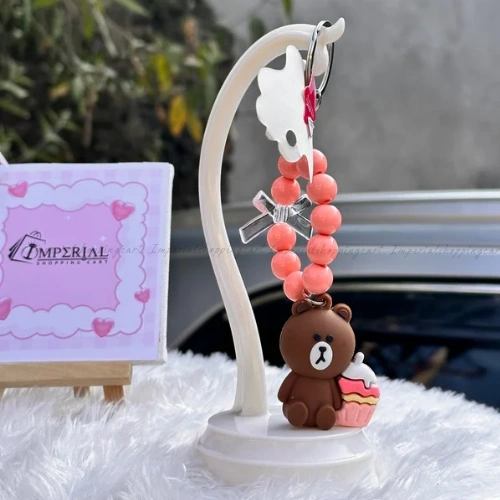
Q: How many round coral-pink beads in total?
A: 10